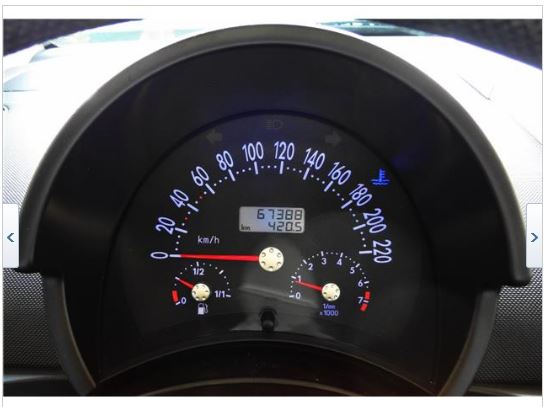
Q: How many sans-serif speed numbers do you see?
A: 12